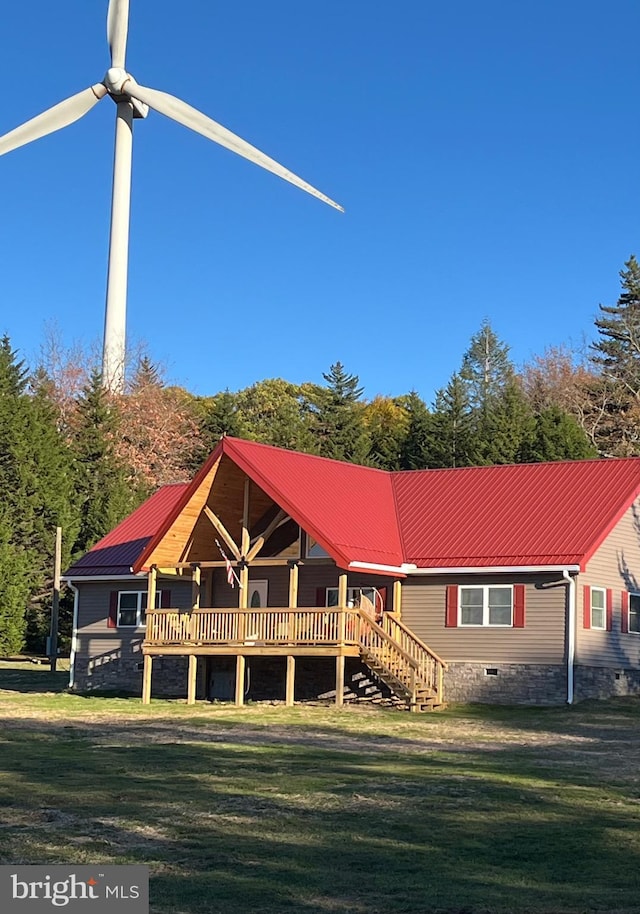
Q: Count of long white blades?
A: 3